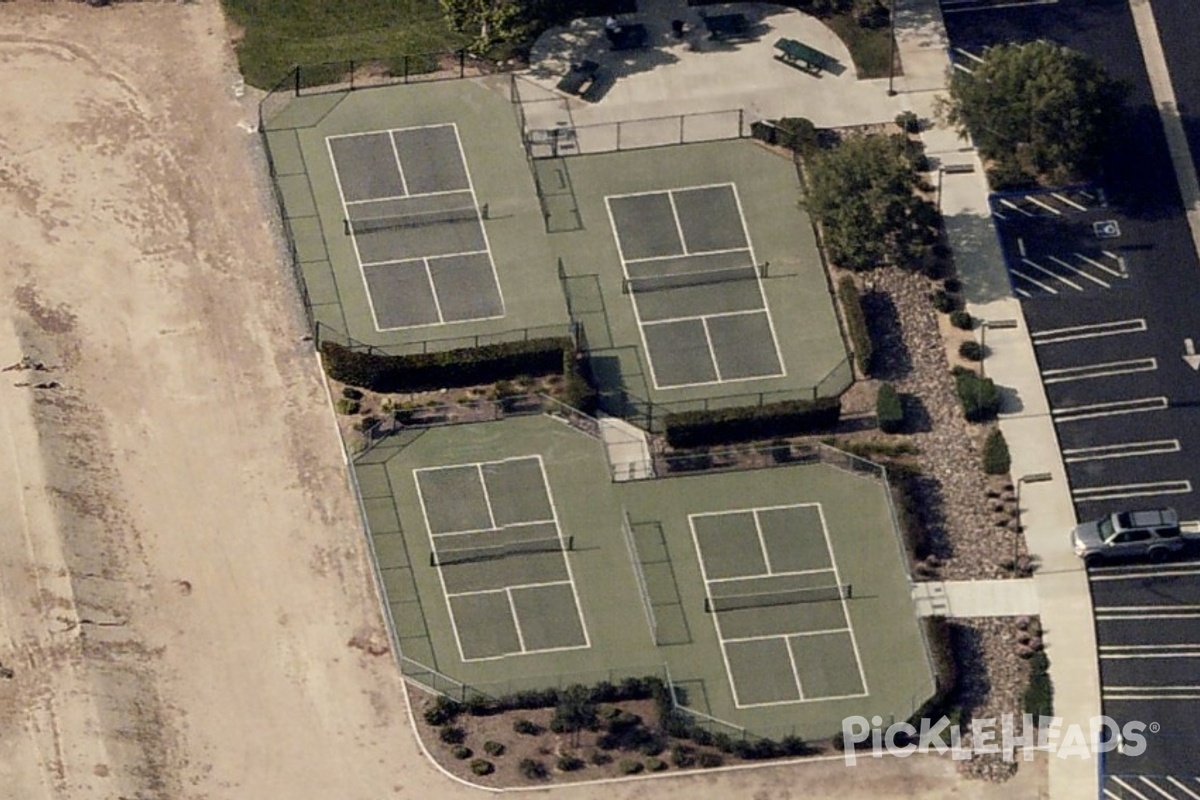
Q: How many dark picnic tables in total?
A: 4